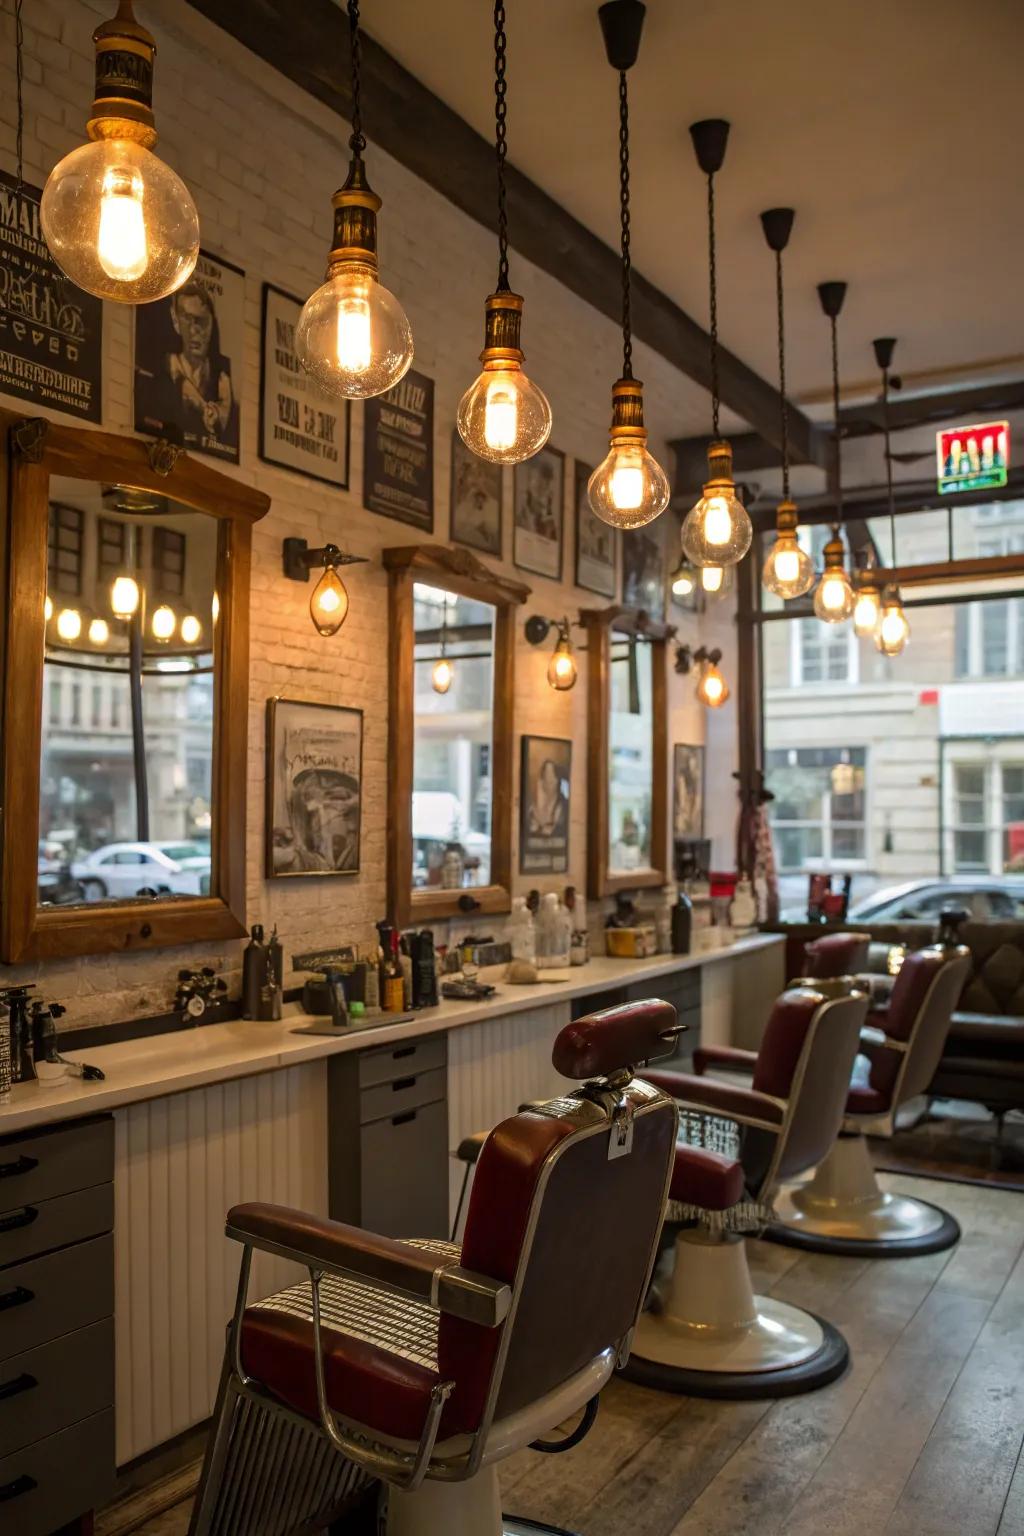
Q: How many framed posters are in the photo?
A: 11